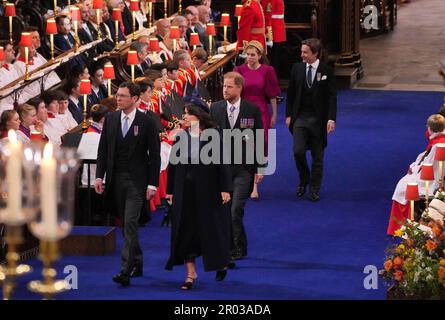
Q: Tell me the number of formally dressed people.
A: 5